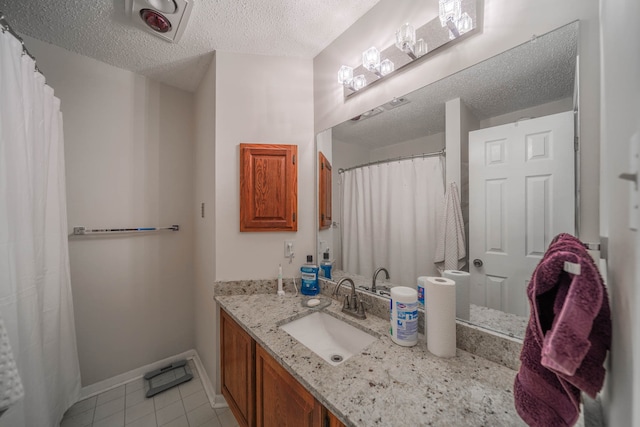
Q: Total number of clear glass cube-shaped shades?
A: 4